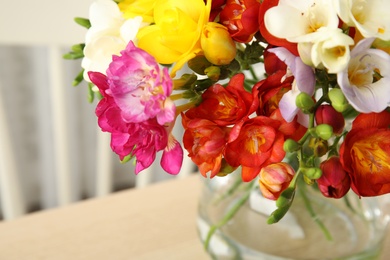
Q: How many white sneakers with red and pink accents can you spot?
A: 0